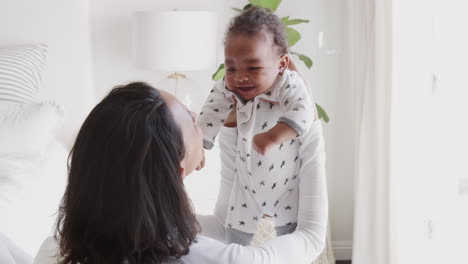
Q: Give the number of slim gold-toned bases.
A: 1